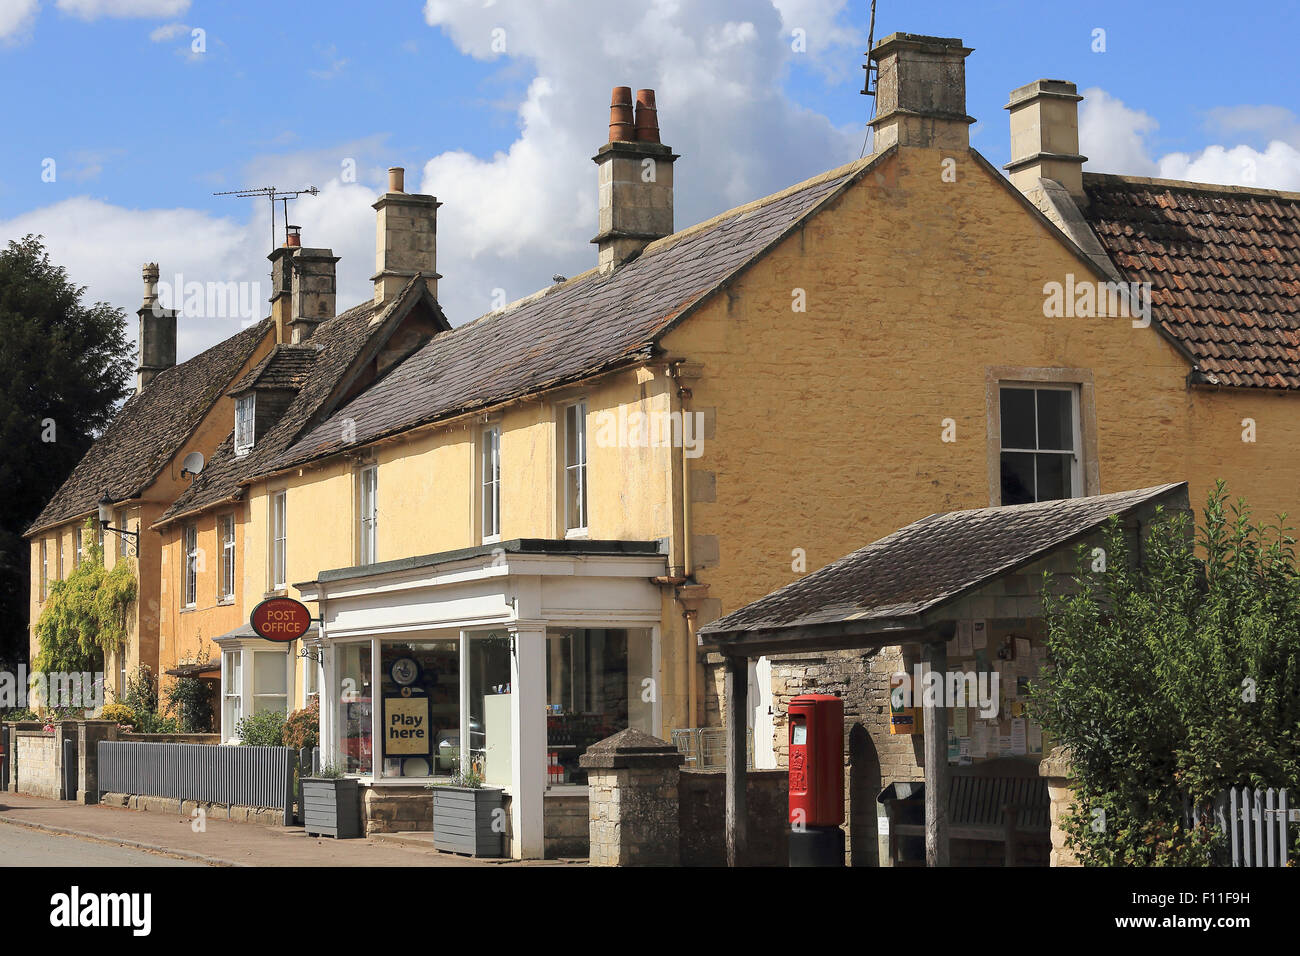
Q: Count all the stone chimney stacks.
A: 7